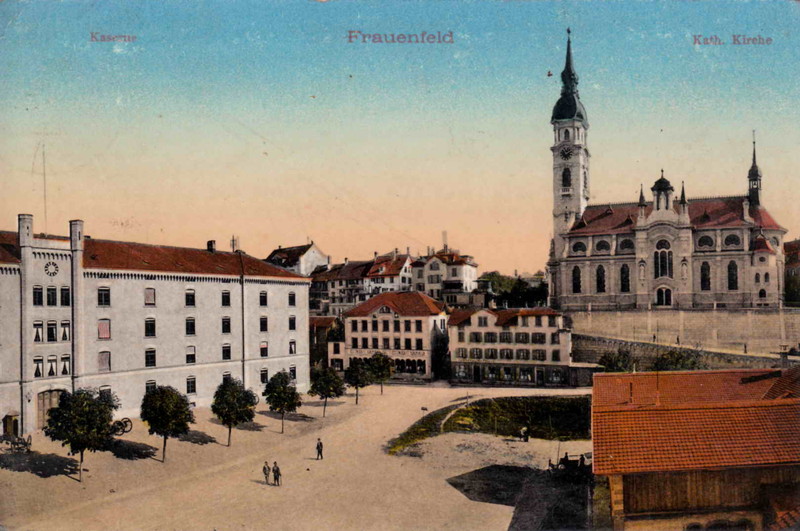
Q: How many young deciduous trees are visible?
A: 7